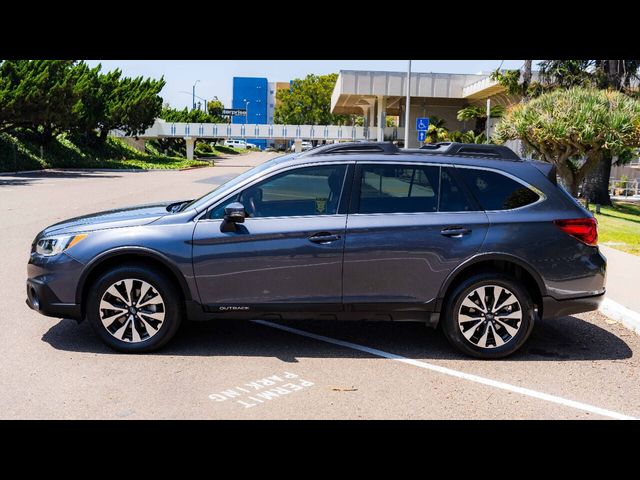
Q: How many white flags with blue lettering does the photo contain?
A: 0